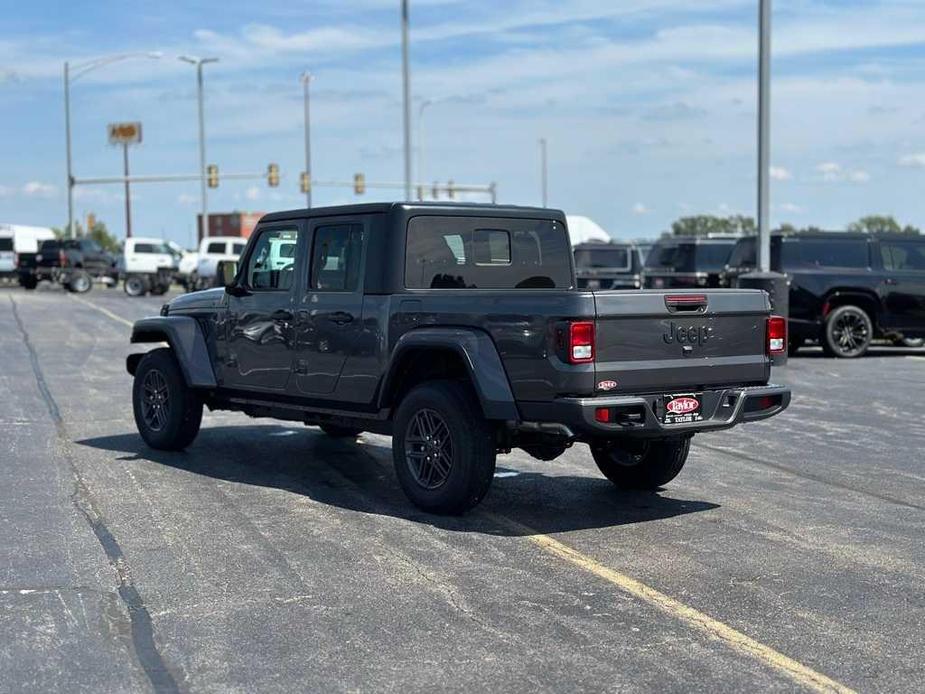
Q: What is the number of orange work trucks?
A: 0